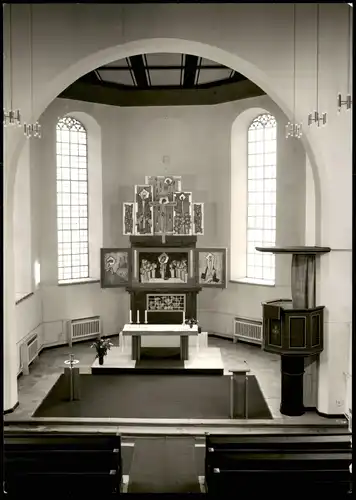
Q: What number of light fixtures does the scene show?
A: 5